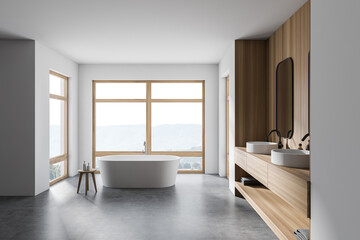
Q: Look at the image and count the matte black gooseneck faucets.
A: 2